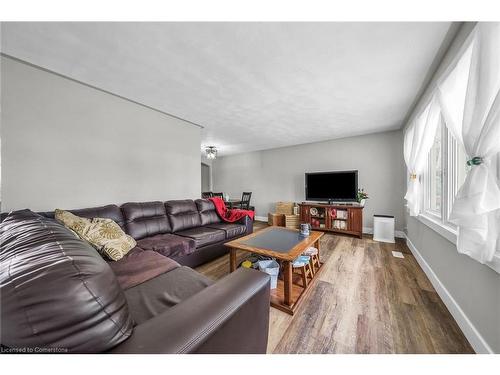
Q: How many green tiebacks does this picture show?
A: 1